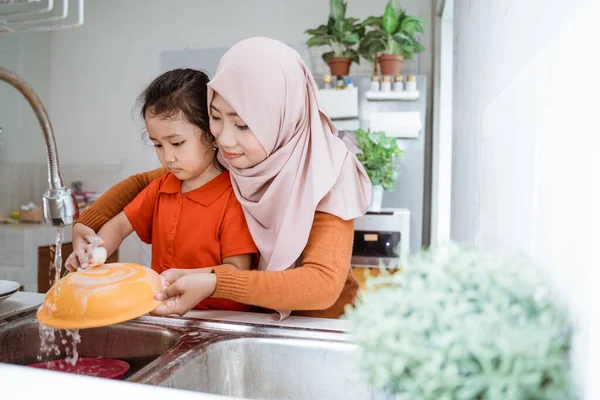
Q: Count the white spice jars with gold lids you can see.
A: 4